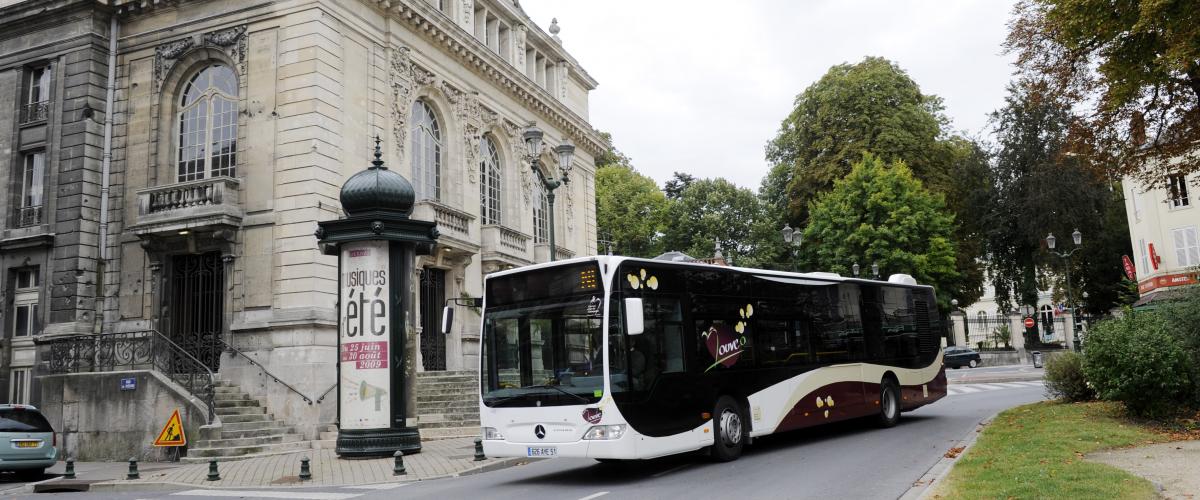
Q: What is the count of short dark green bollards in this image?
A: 6